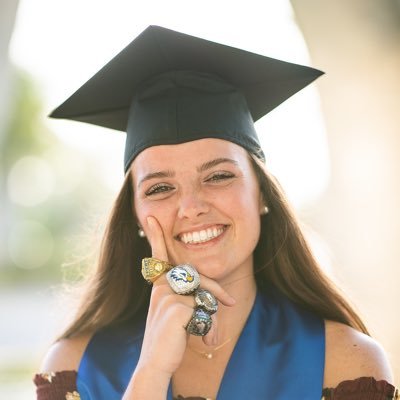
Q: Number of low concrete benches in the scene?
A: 0